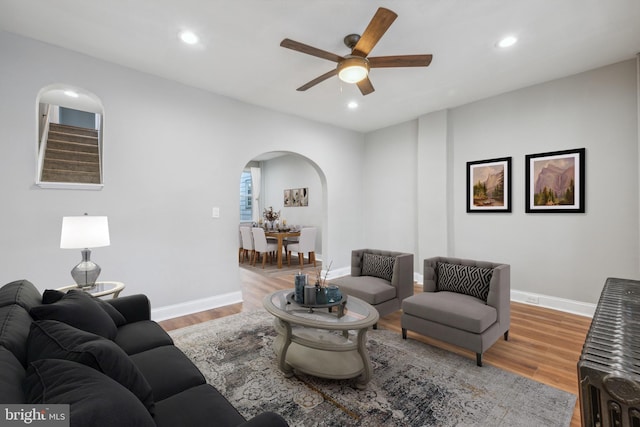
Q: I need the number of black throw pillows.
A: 4